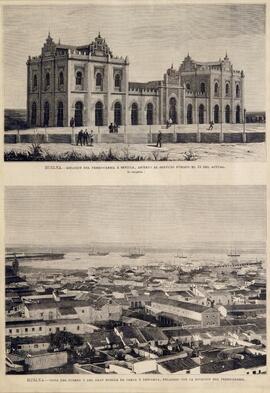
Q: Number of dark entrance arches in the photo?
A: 14